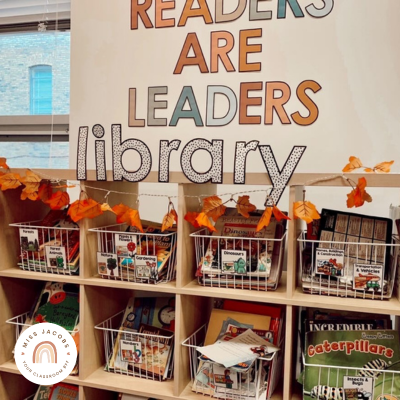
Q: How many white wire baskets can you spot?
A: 8